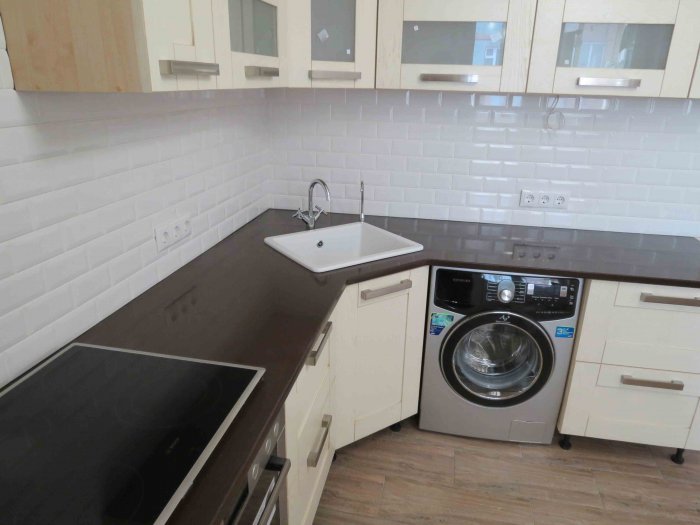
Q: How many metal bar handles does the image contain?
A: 11